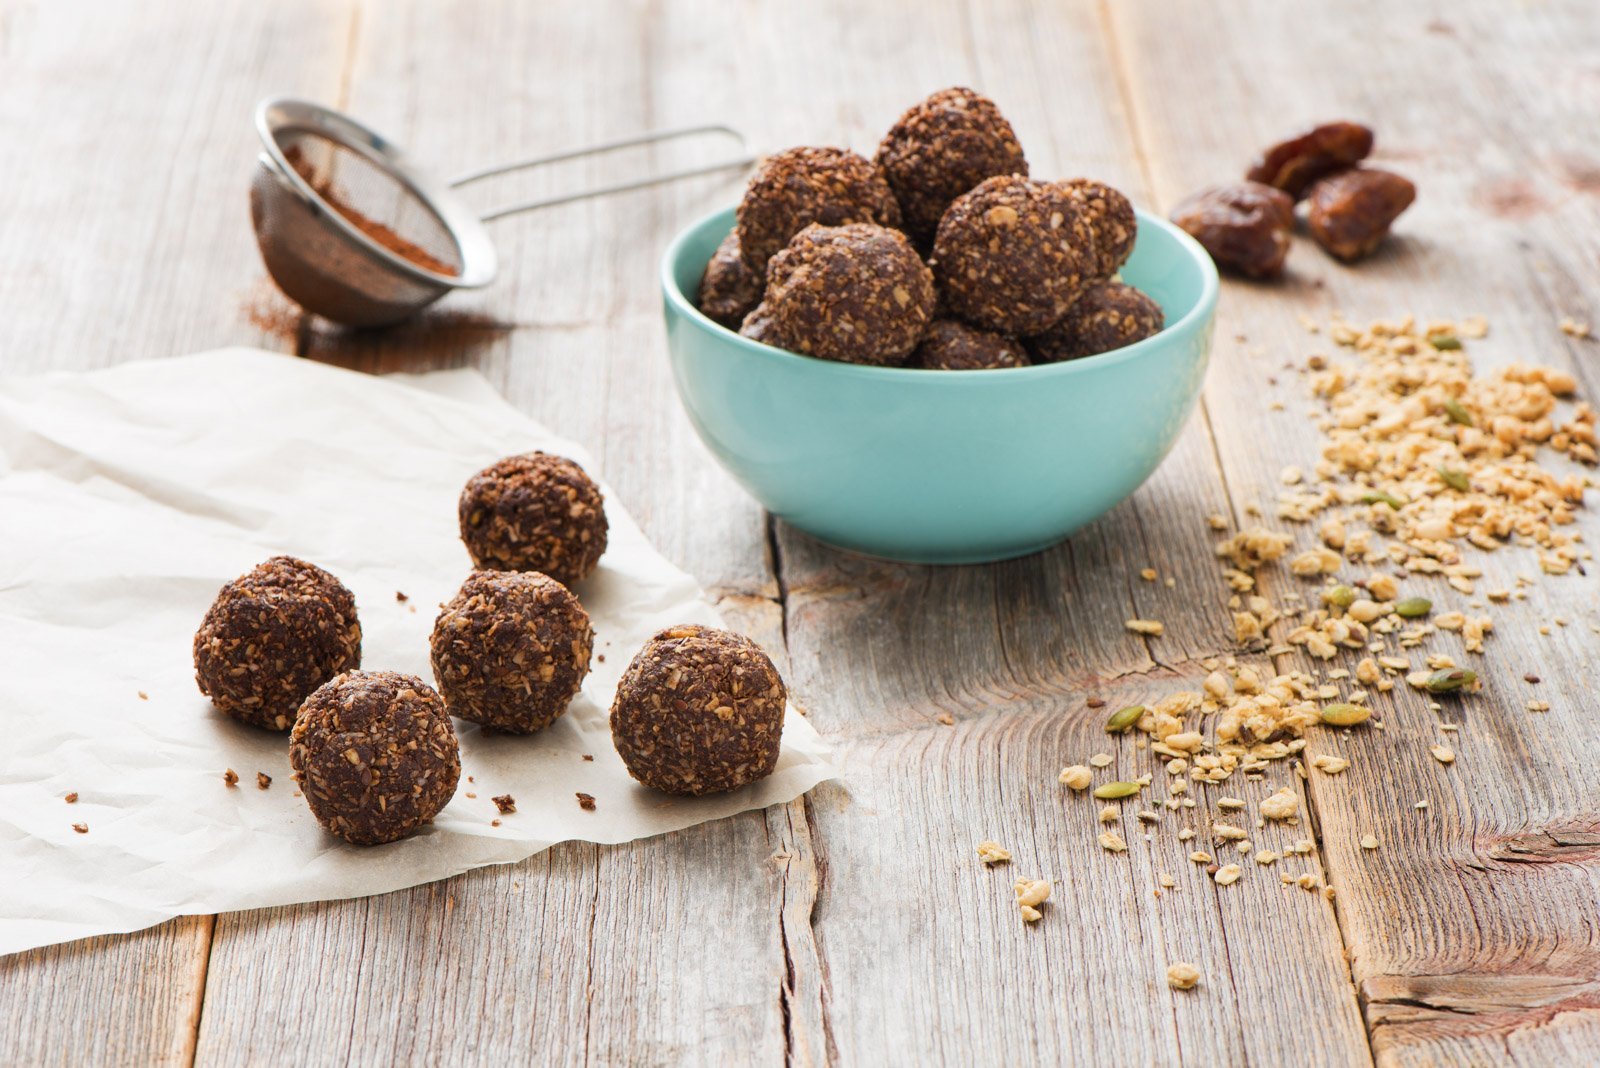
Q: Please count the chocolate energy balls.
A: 13